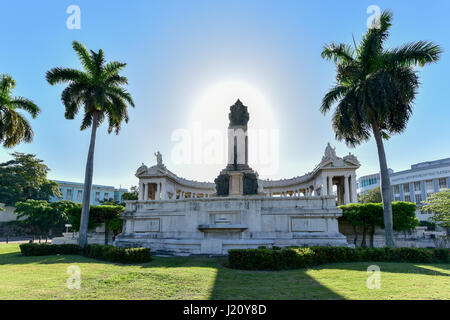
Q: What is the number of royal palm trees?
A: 3